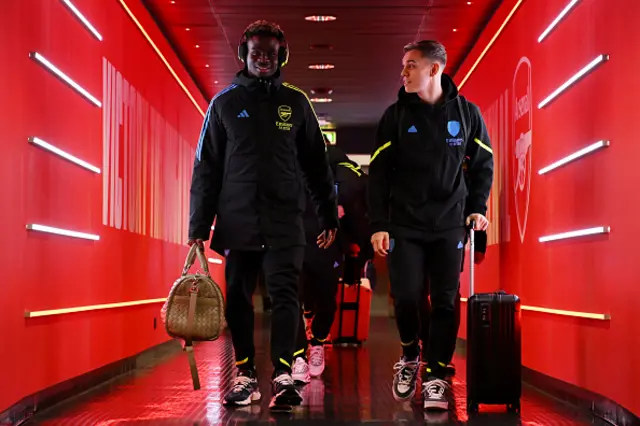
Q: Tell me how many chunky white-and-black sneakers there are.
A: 4